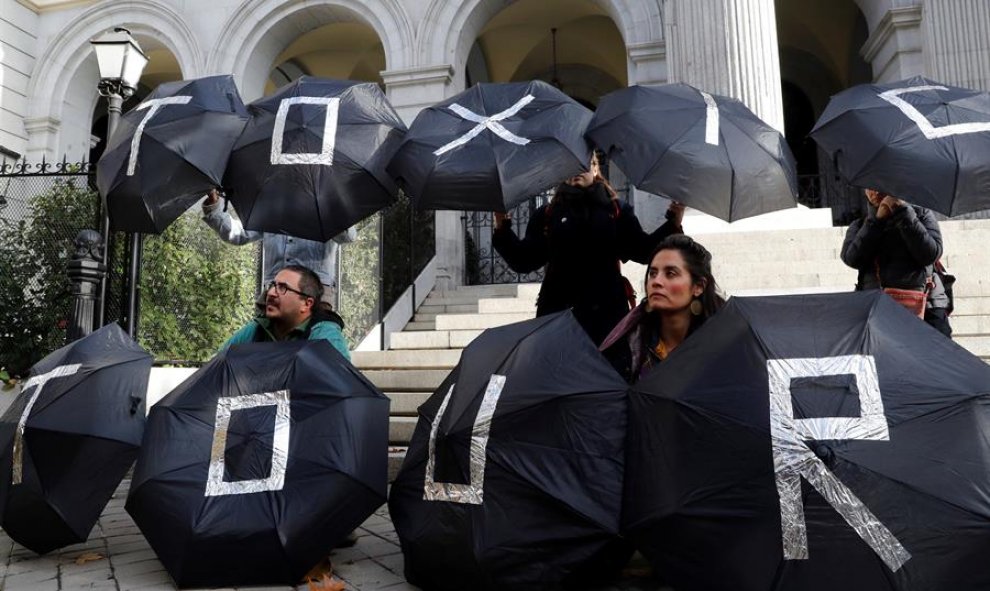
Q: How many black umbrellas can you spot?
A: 9